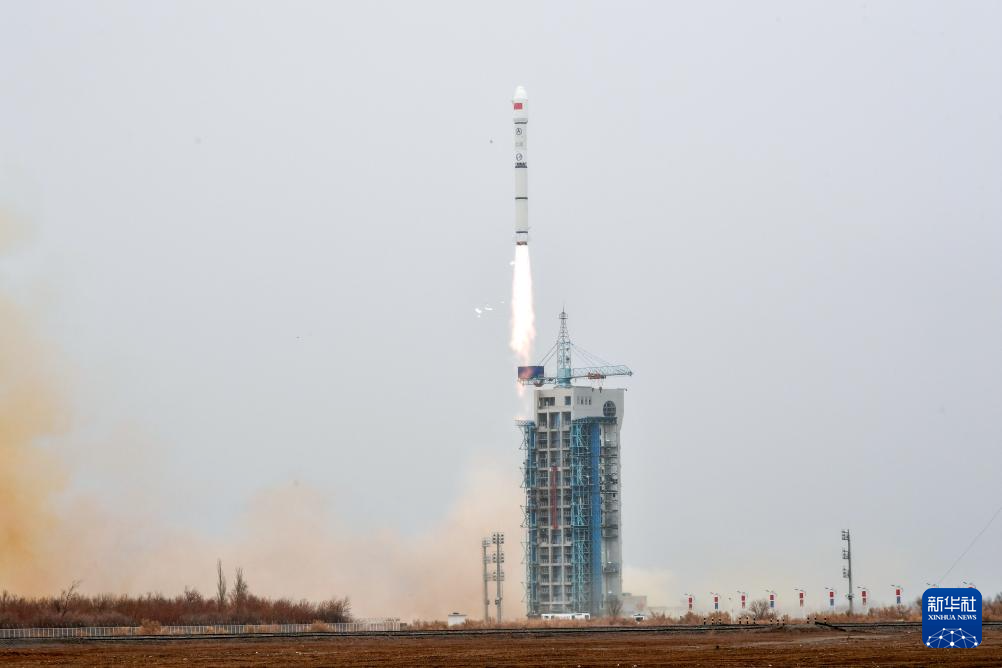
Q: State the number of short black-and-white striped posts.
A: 12